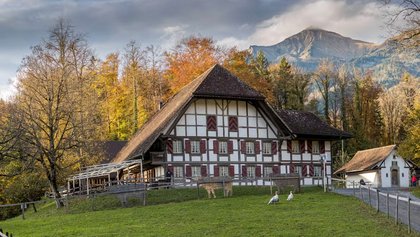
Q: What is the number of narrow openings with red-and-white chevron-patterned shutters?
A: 2